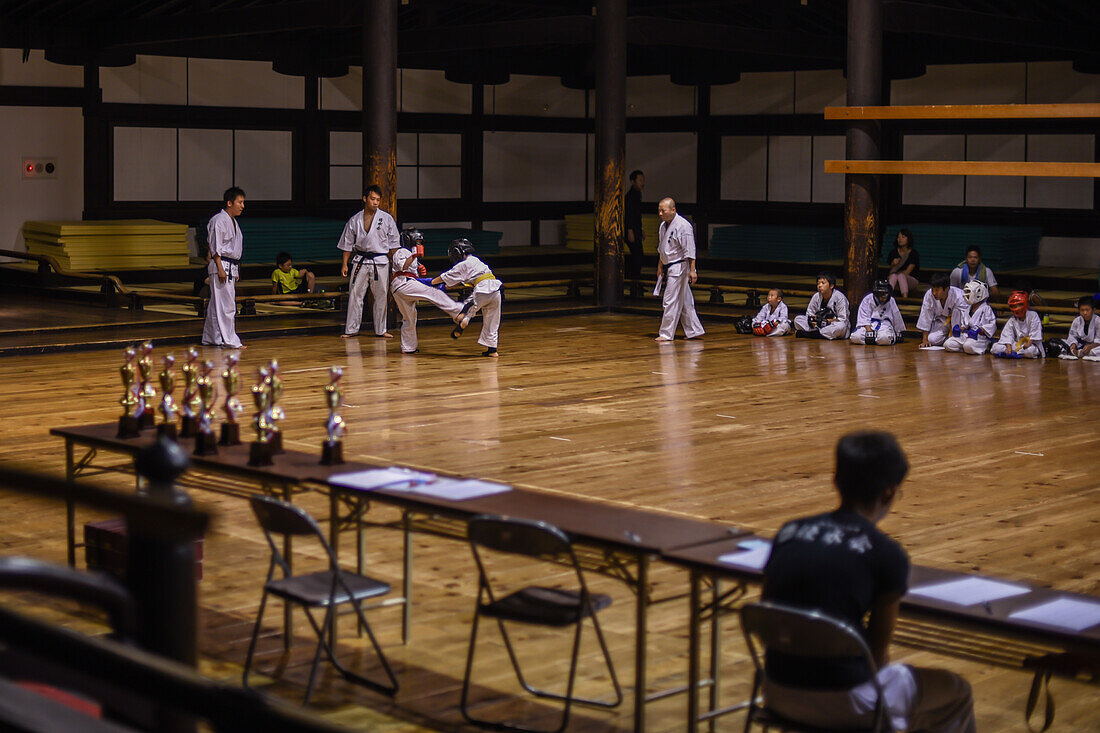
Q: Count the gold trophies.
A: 9